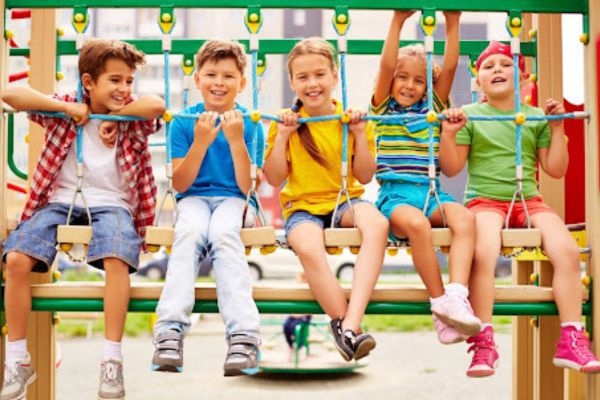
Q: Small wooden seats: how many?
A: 6